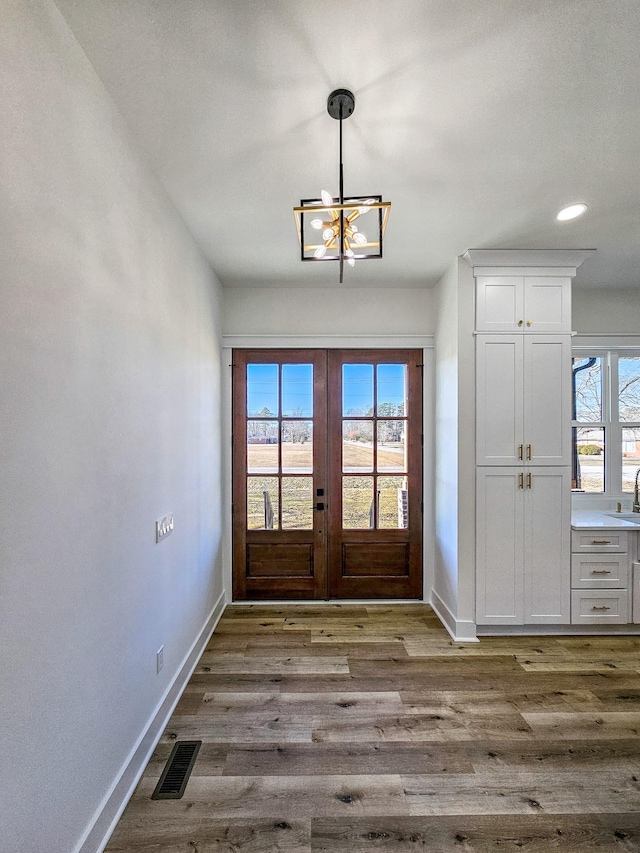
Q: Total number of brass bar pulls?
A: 7